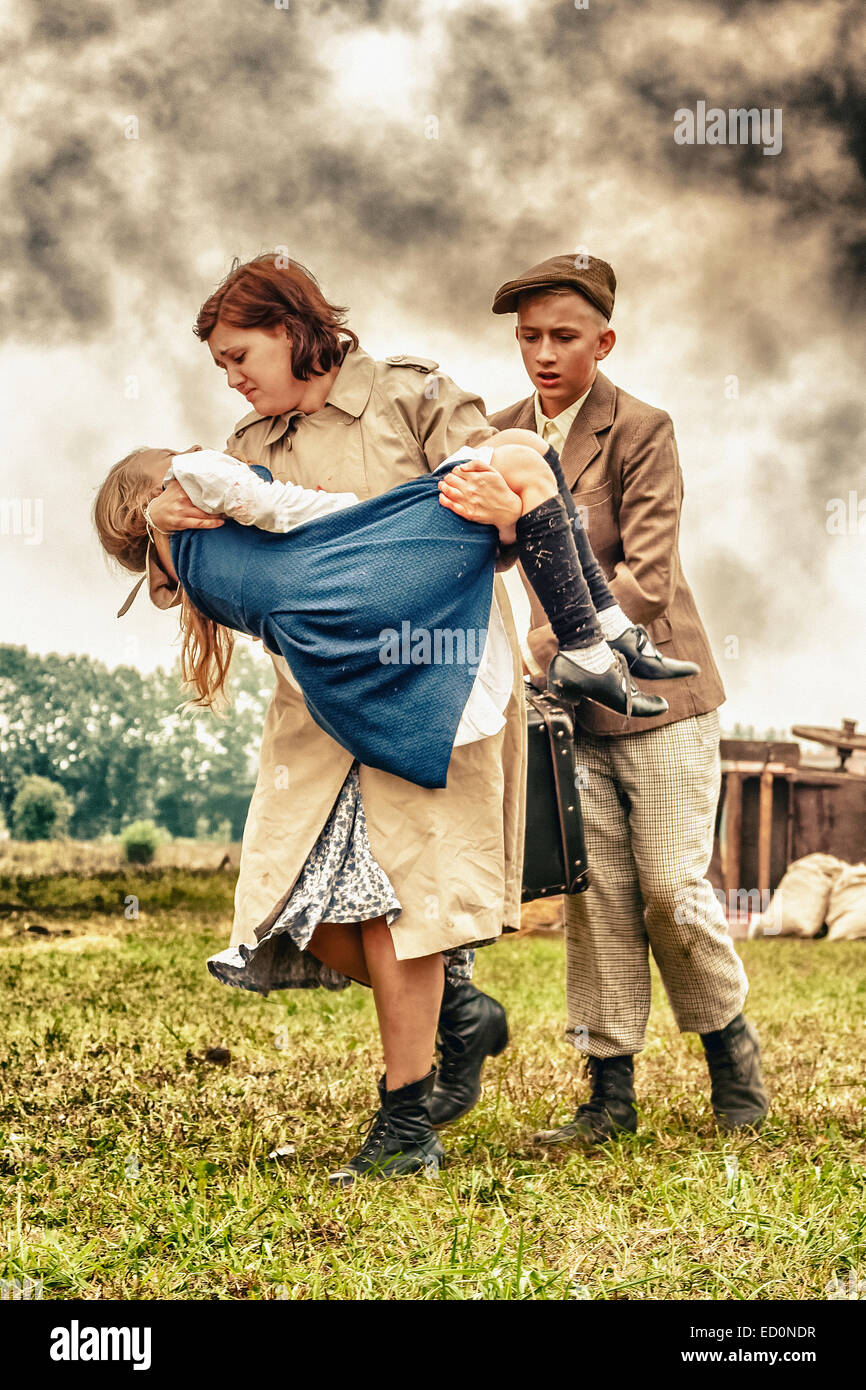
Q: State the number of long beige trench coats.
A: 1